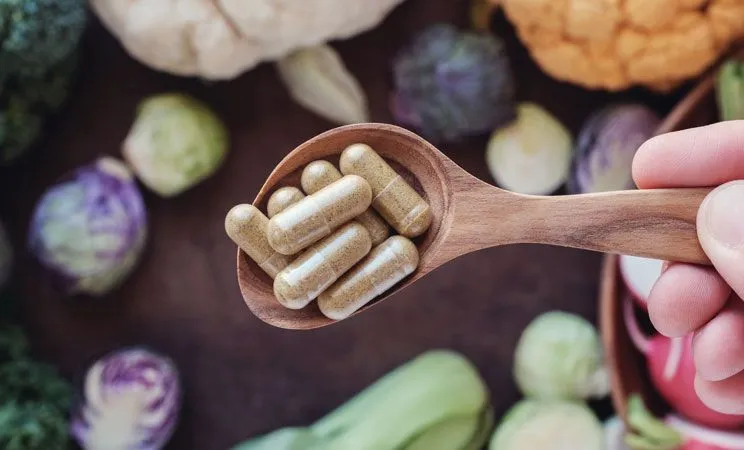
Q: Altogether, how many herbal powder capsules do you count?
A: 7